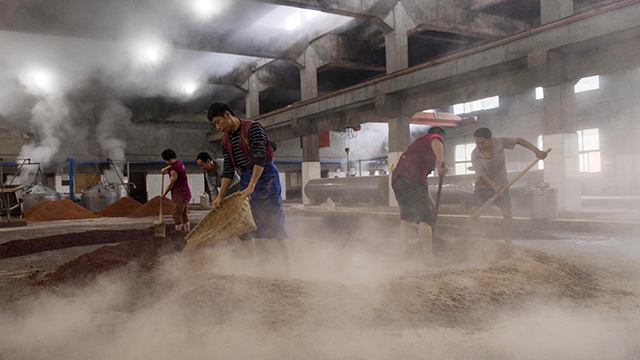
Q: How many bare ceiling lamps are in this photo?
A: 4